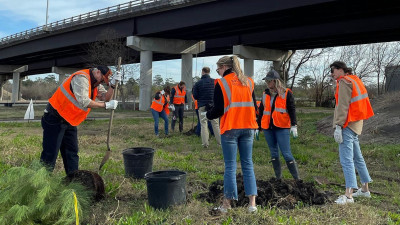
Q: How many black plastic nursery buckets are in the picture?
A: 2